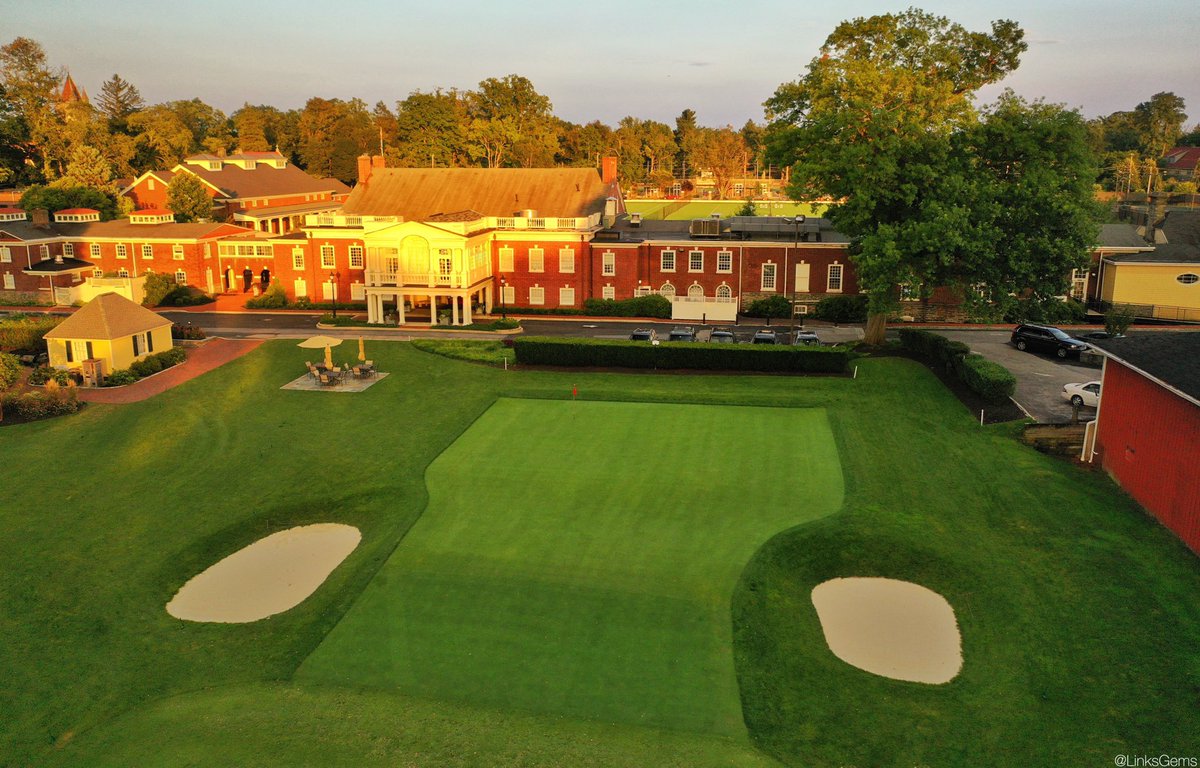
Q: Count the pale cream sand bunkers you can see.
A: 2